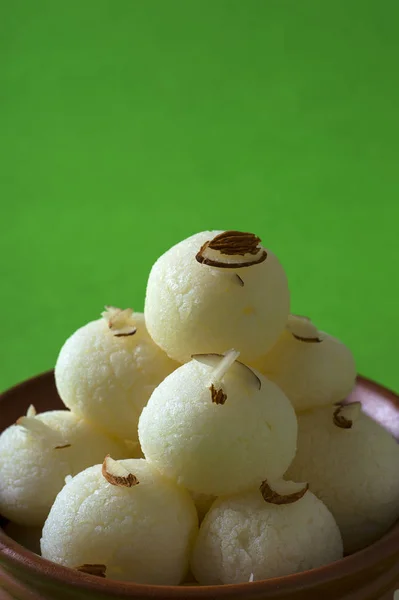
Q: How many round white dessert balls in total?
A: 8